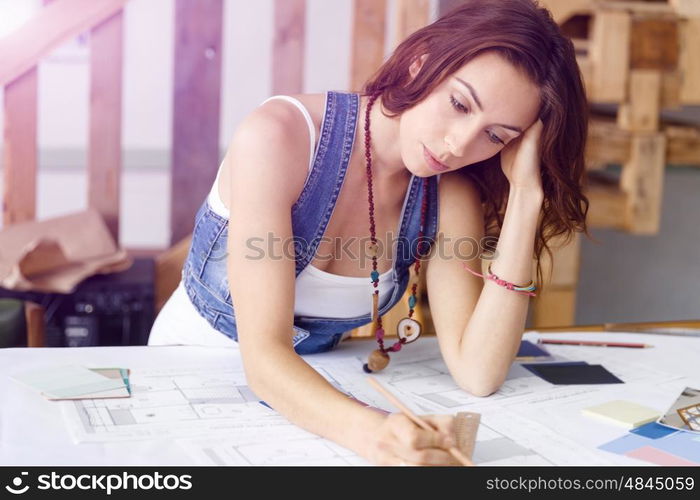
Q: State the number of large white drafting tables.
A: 1